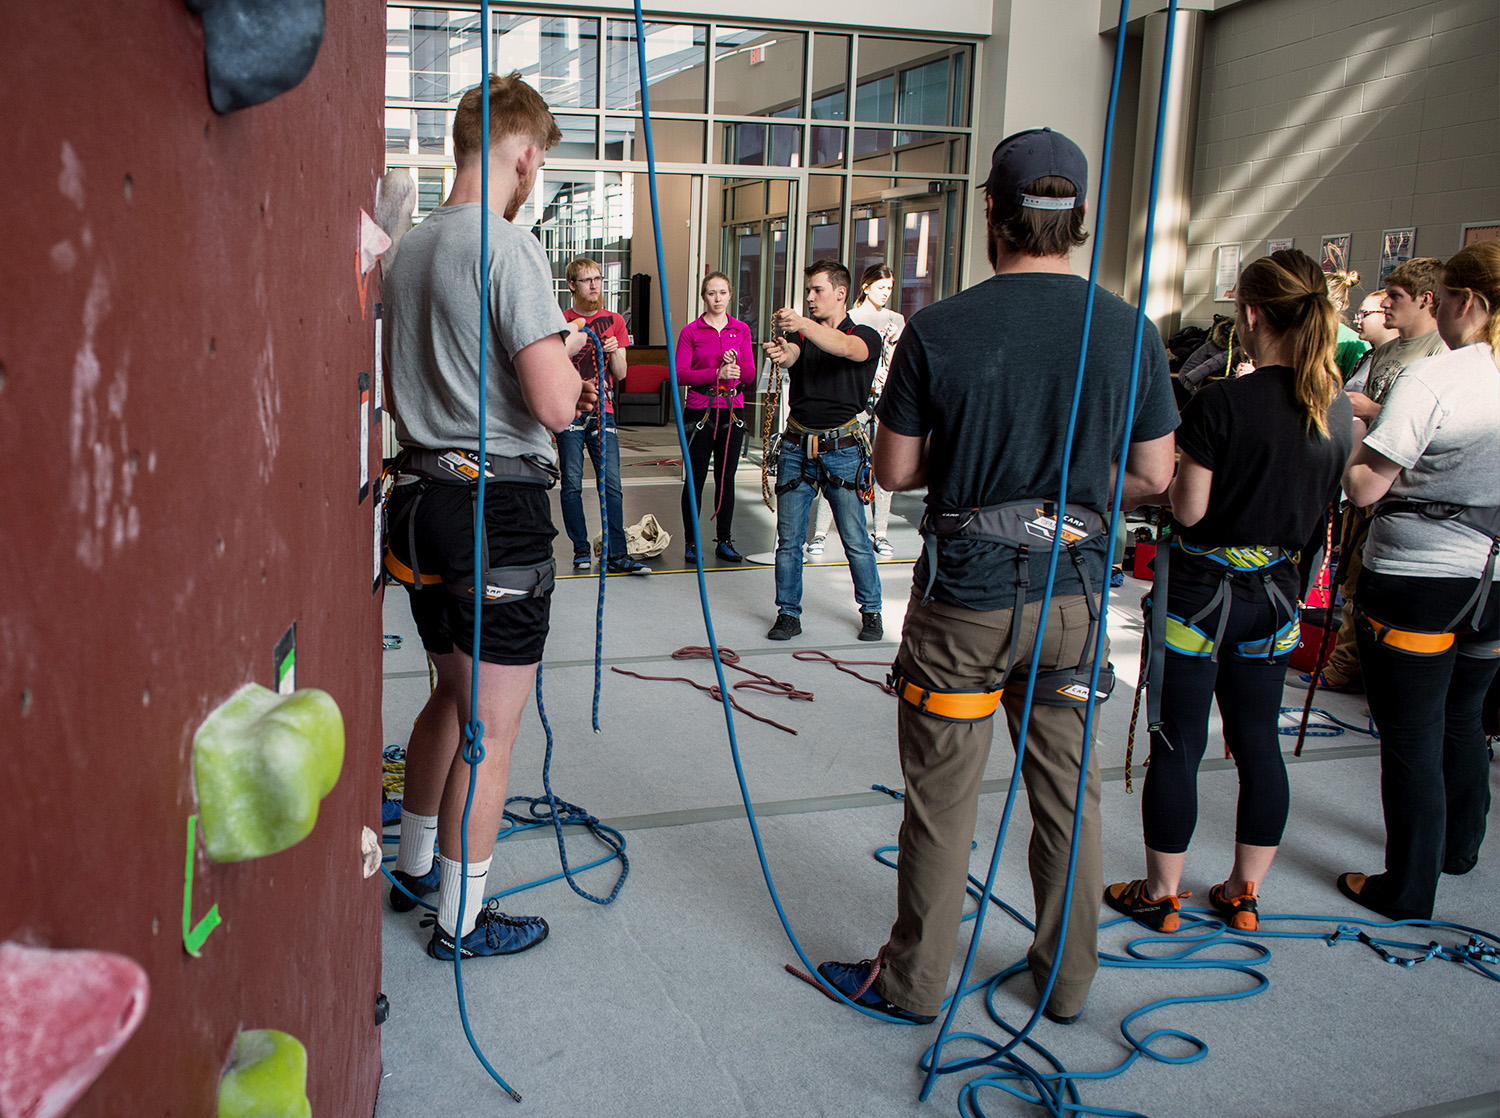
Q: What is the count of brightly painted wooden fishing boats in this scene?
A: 0